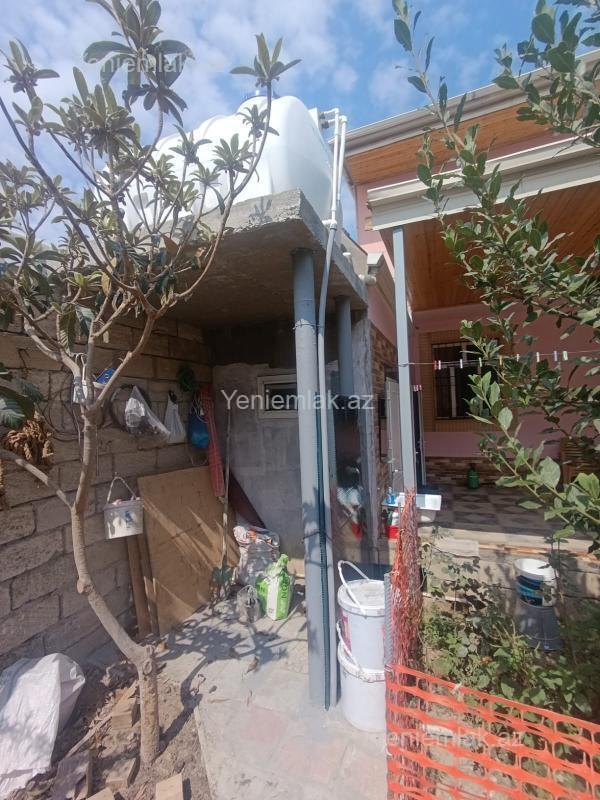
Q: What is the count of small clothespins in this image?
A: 9